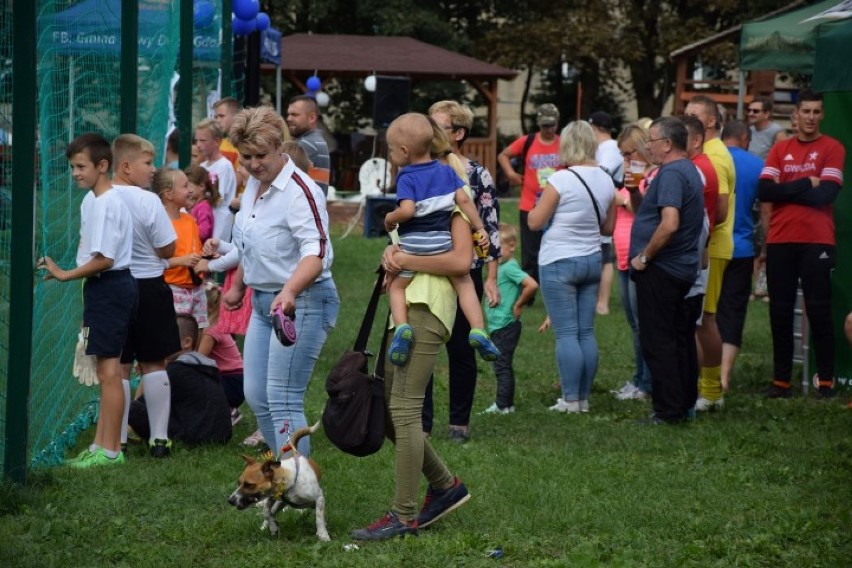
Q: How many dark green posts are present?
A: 4